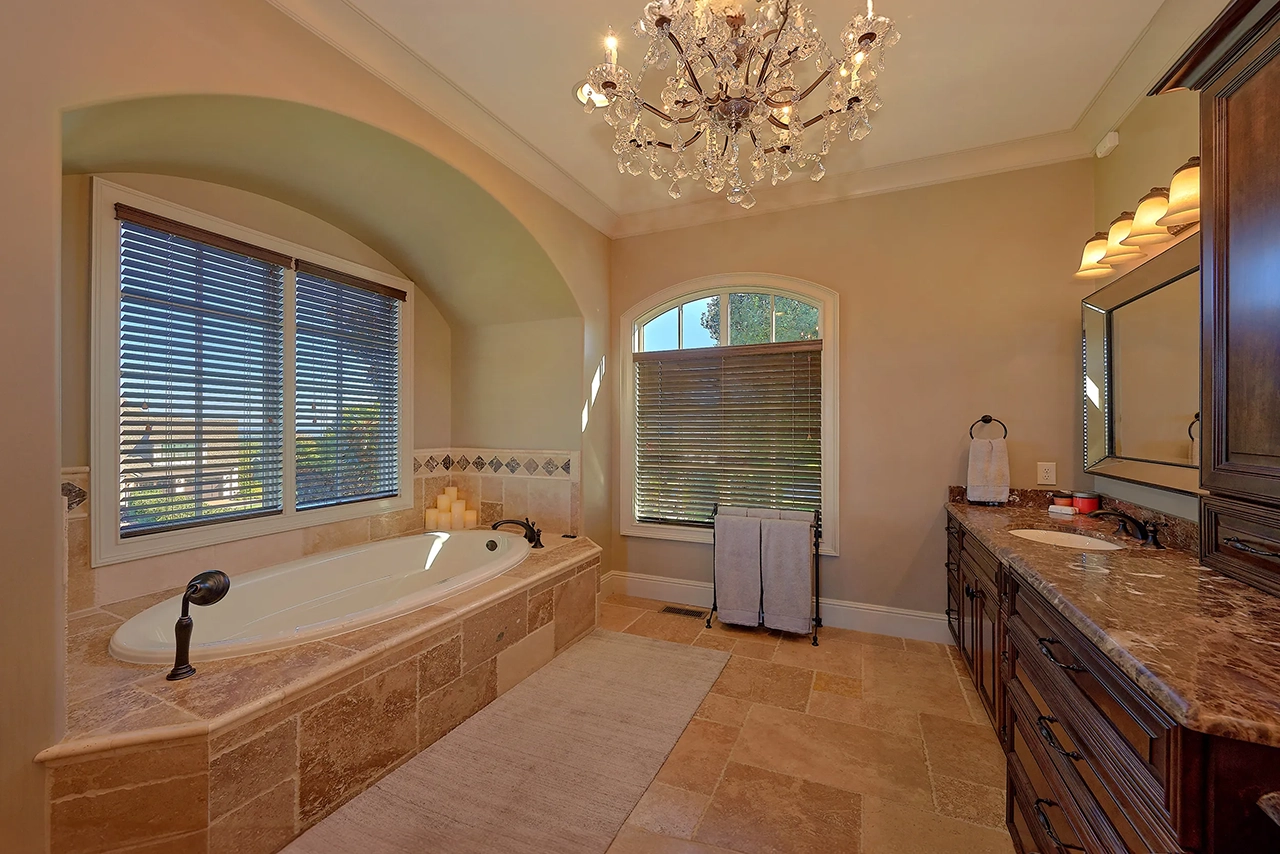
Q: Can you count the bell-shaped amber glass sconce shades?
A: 4